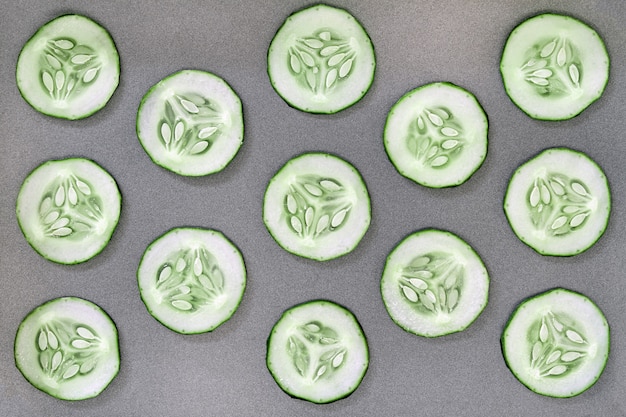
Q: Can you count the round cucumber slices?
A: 13